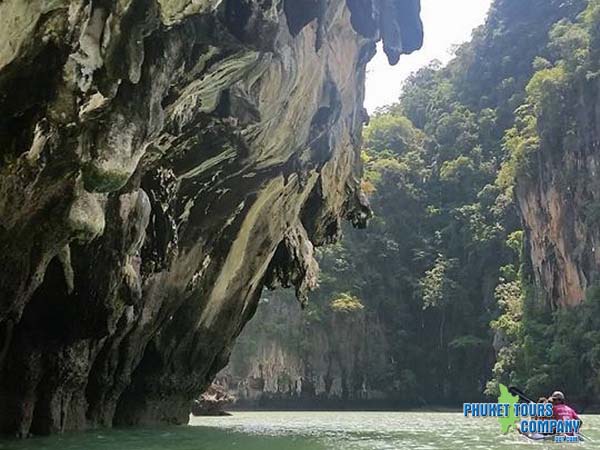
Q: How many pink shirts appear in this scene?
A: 1